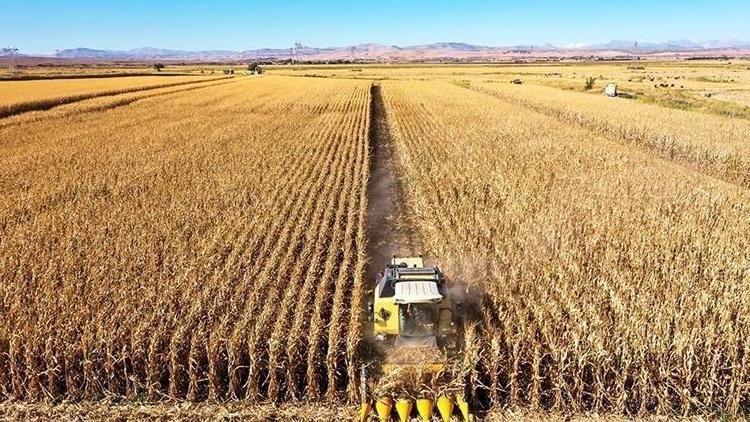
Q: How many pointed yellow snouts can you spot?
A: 6